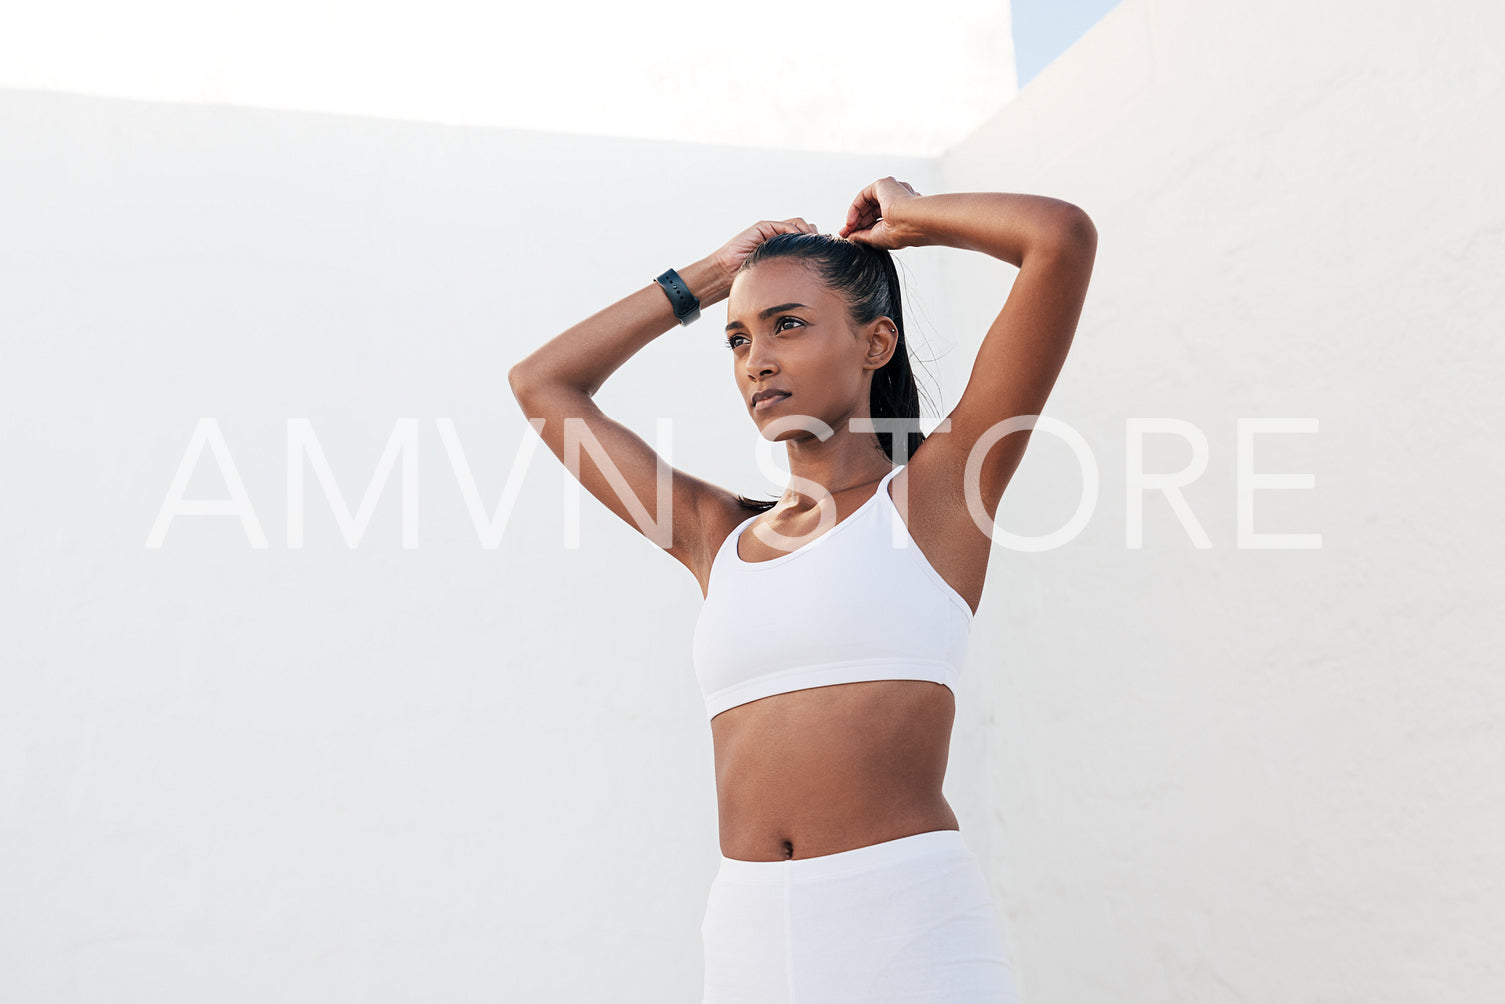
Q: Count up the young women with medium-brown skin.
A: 1